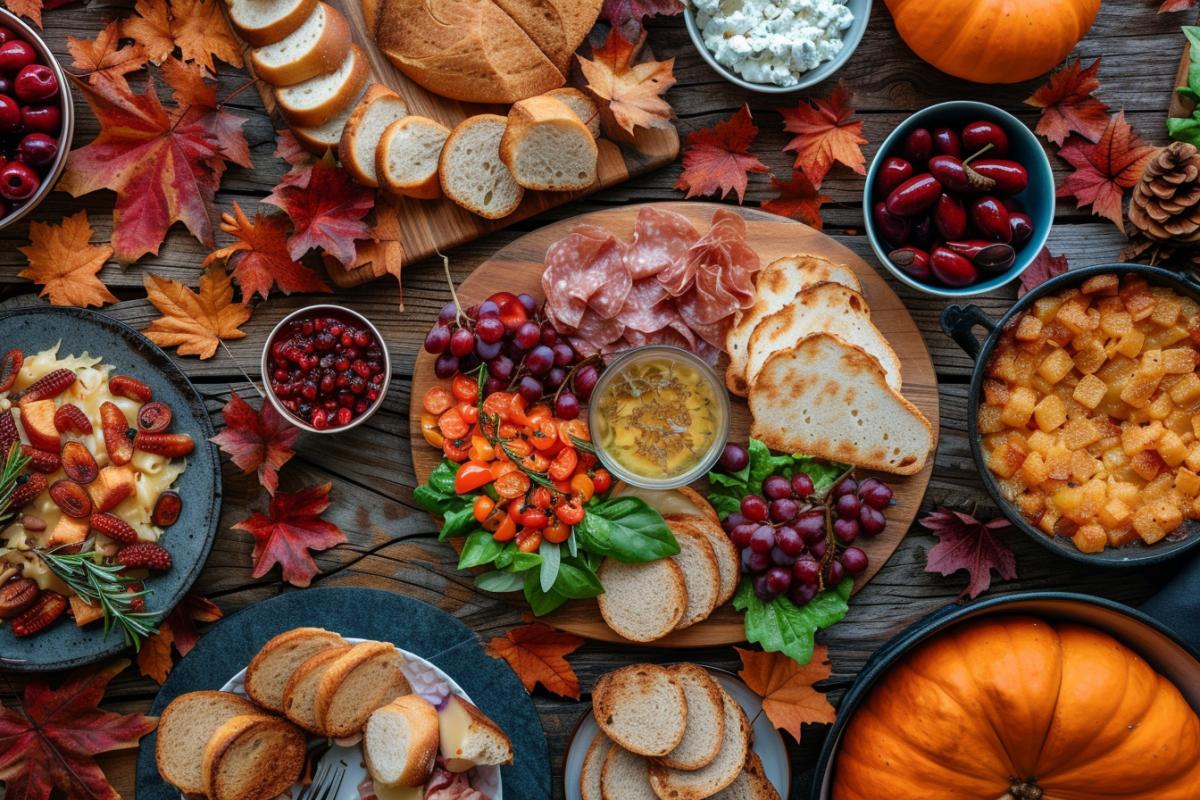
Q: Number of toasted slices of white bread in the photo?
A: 3